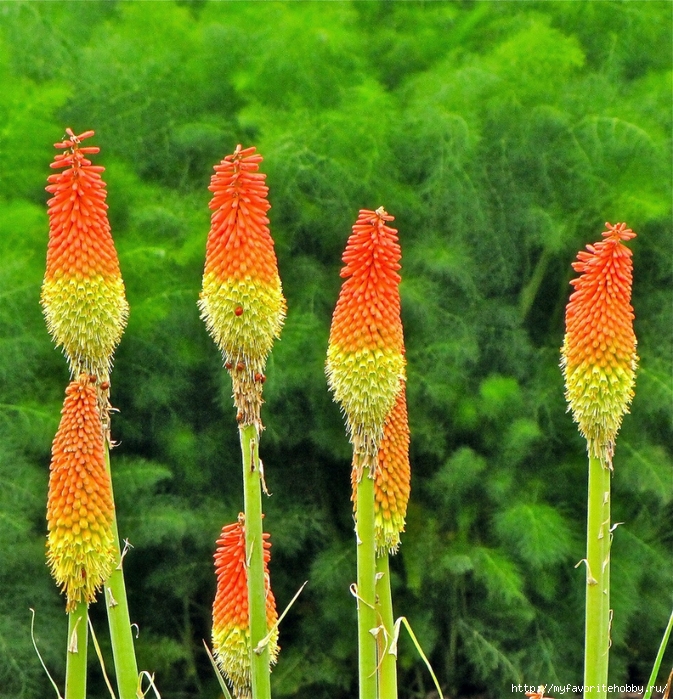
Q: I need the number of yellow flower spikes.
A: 7